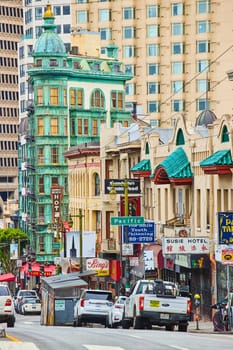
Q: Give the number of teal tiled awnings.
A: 3